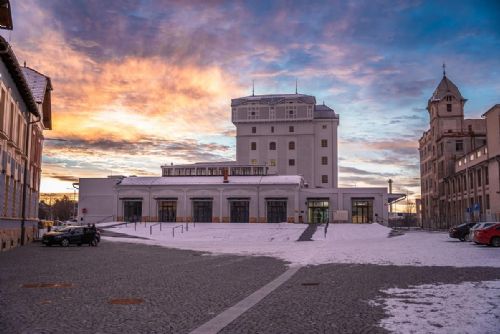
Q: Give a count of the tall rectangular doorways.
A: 7